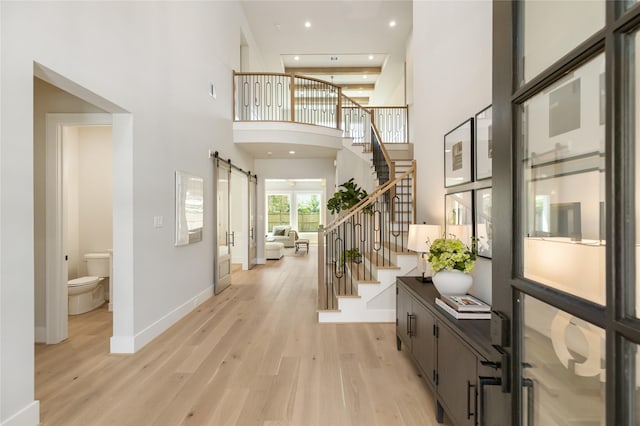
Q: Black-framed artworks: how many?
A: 4